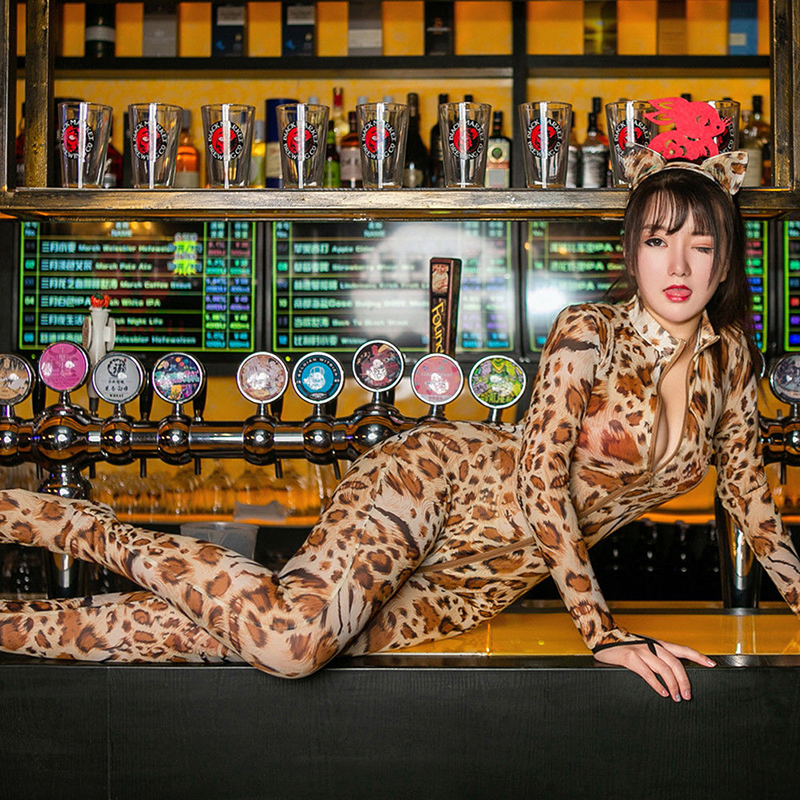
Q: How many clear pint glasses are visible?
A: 9